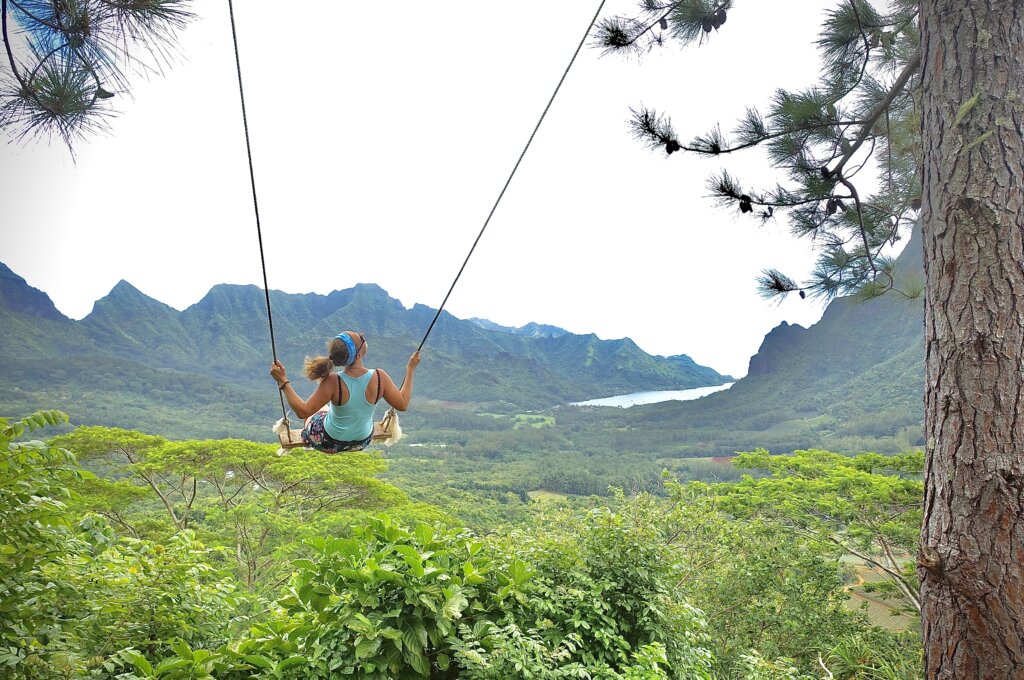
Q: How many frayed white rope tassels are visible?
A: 2